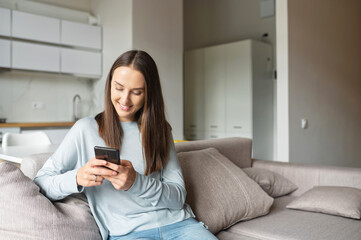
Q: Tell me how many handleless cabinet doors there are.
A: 6